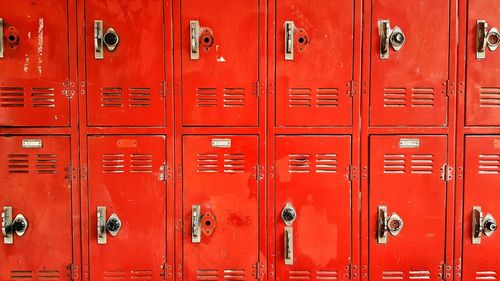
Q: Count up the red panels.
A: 12